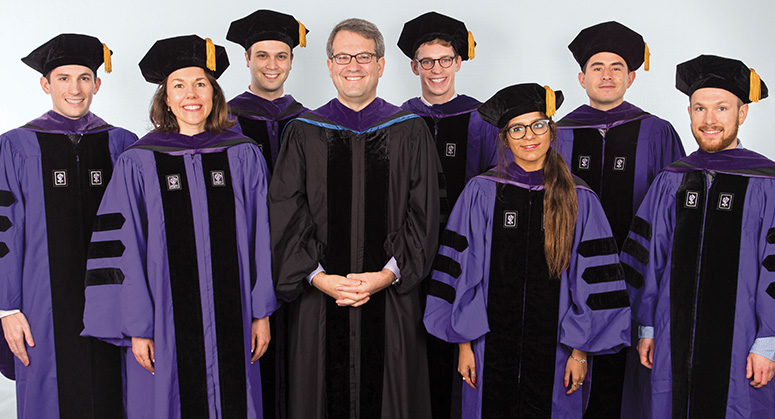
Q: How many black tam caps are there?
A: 7